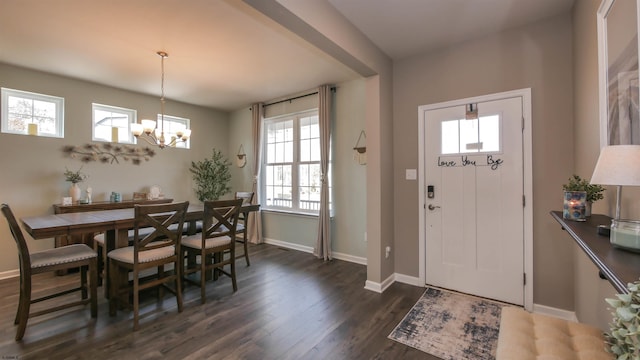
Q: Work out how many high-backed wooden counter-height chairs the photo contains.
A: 4